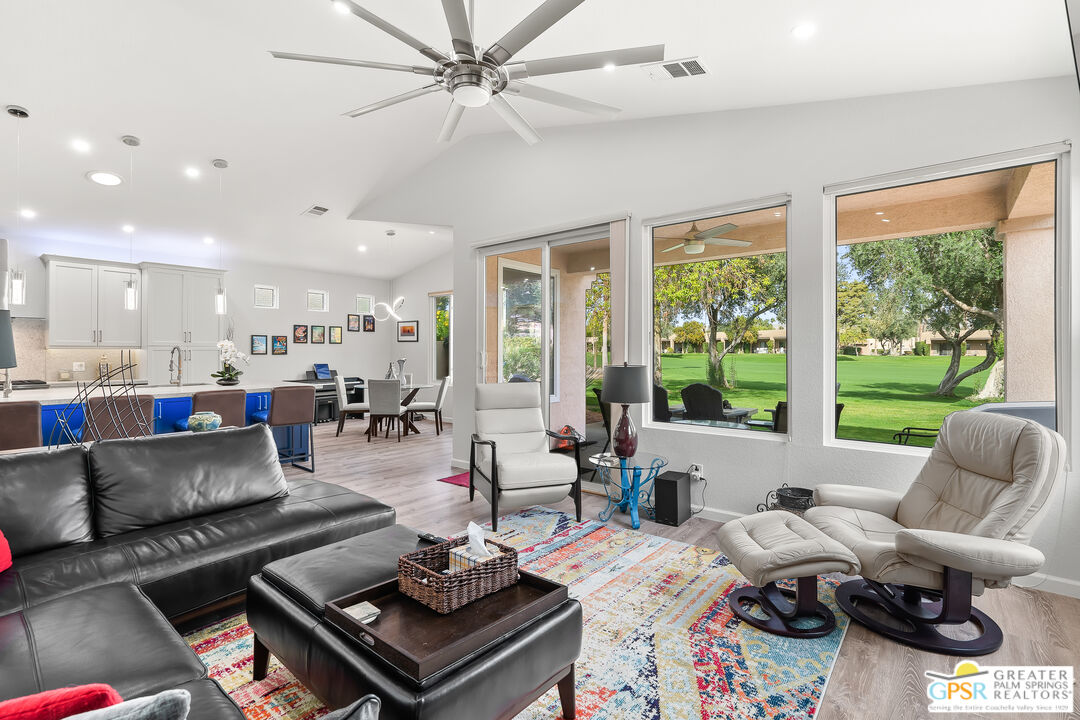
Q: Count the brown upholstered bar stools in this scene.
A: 4